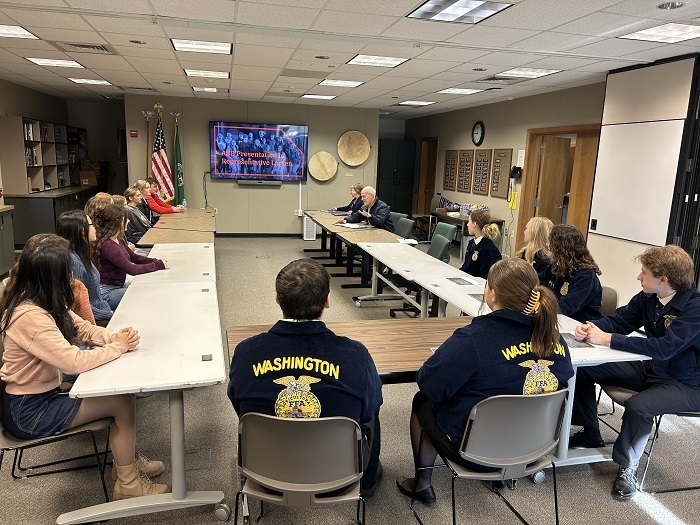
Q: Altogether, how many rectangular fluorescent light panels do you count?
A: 14